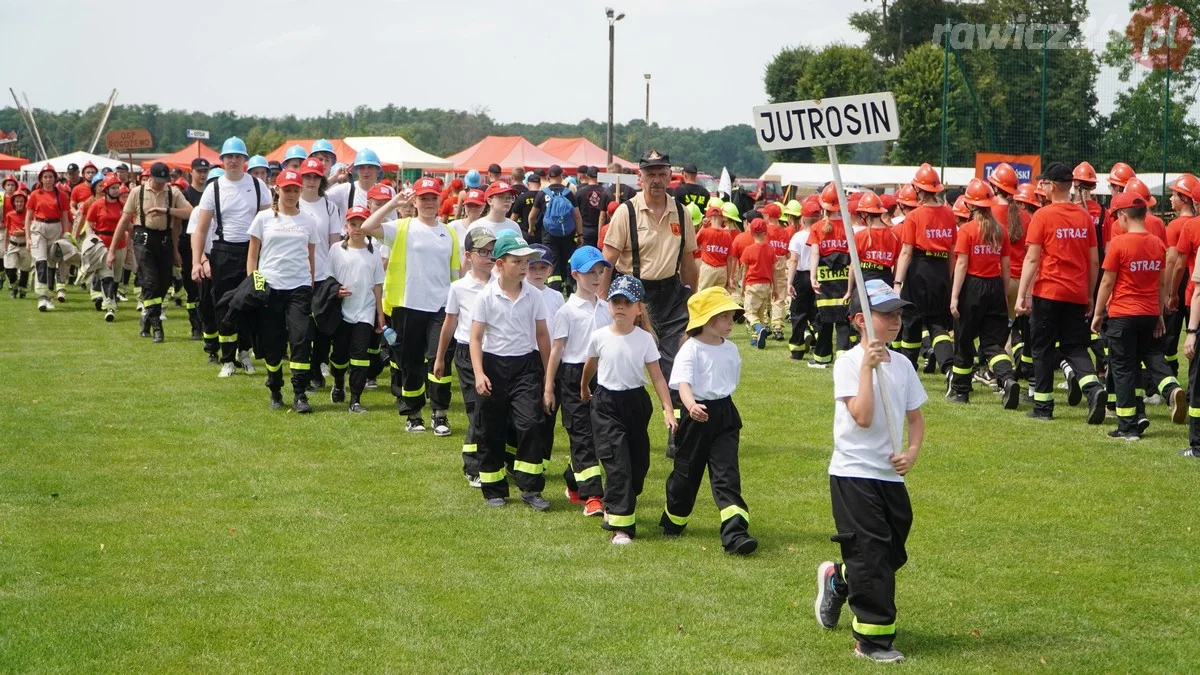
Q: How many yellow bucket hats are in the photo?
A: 1